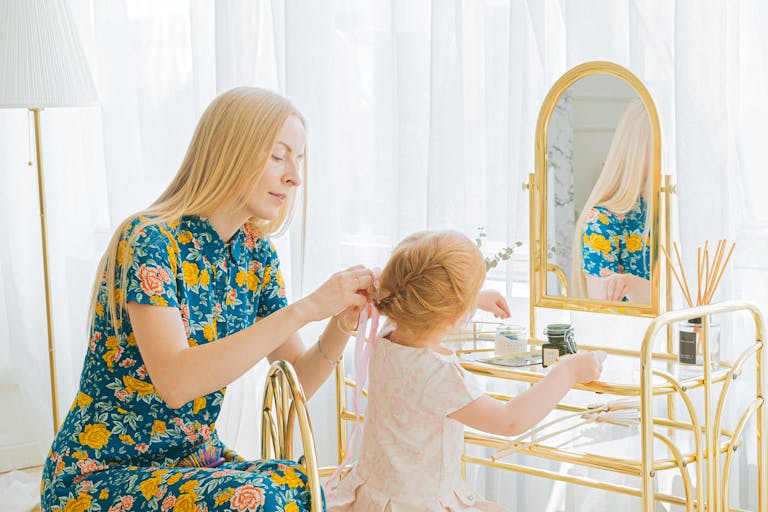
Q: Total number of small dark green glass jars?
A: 1